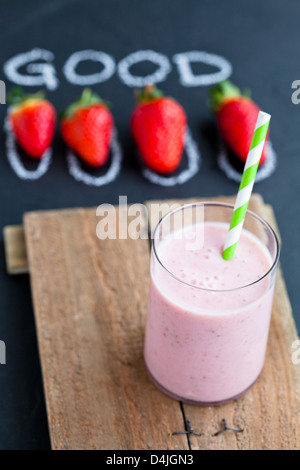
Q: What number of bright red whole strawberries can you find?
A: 4